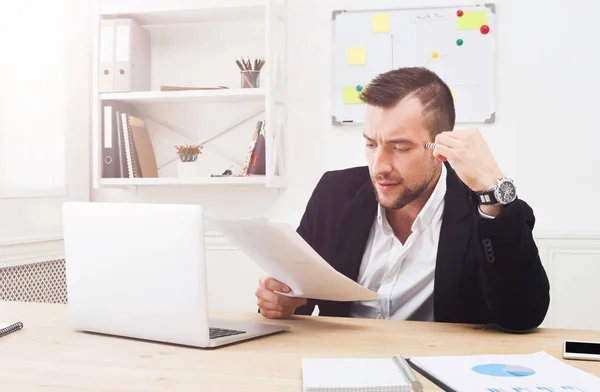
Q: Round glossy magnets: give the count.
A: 5